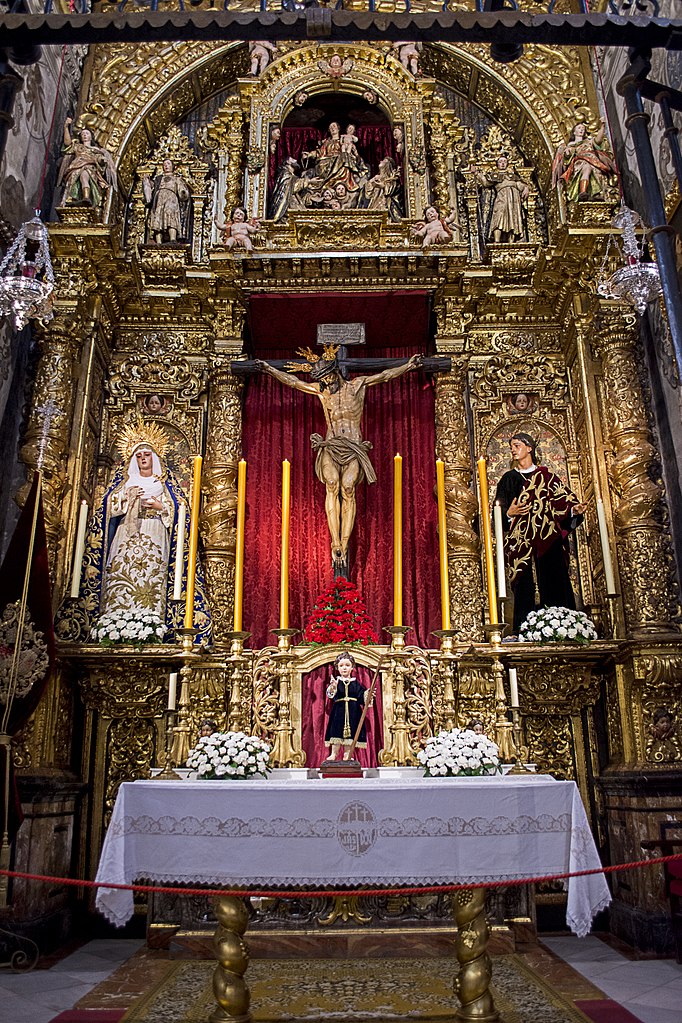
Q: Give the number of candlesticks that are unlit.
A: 2